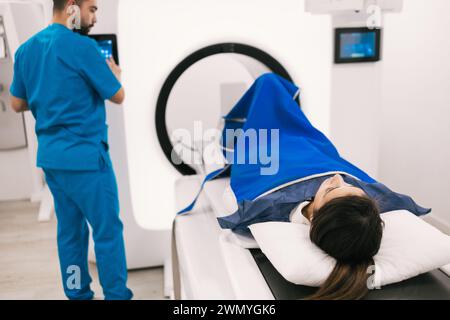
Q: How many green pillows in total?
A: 0